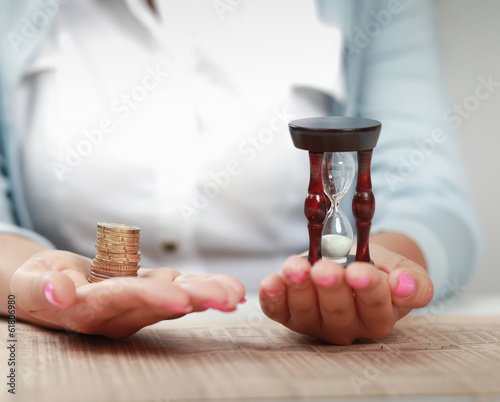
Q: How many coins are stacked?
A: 15